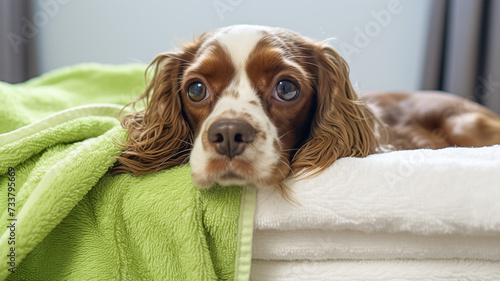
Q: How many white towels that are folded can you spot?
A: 3